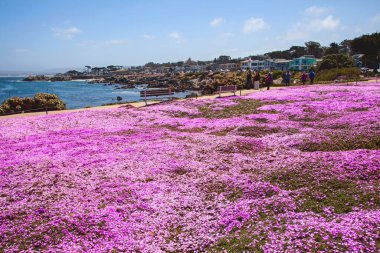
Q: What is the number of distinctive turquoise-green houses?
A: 1